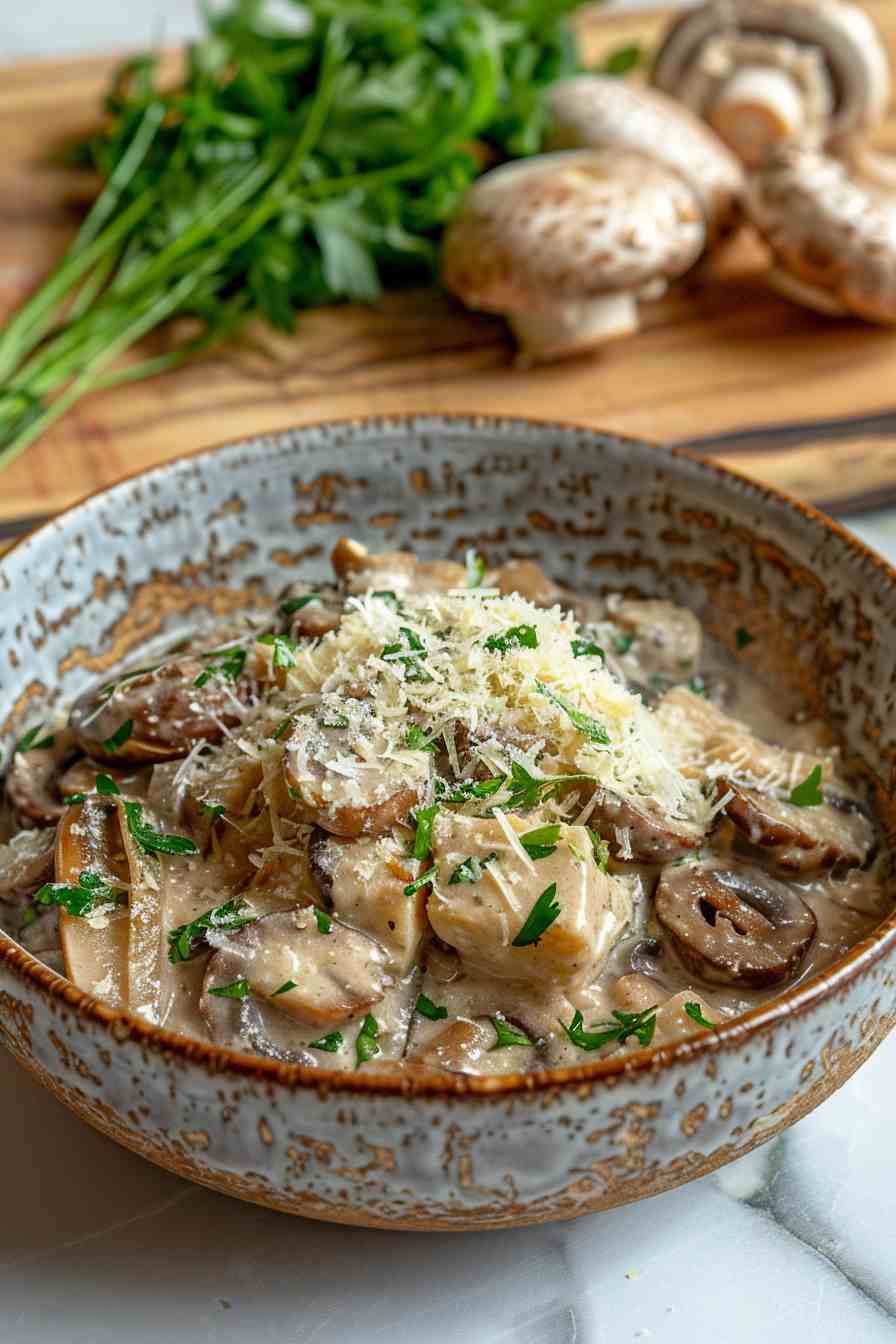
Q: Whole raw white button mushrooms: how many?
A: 4